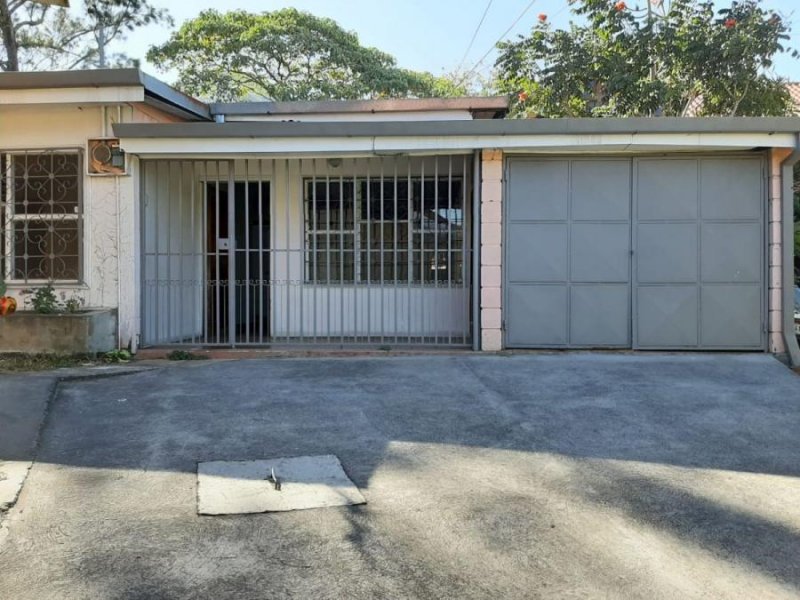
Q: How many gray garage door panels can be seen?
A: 12